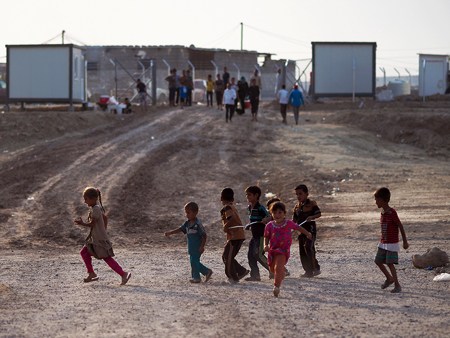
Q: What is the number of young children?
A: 8